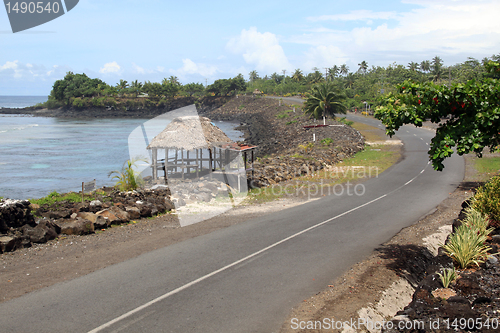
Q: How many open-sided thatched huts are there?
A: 1